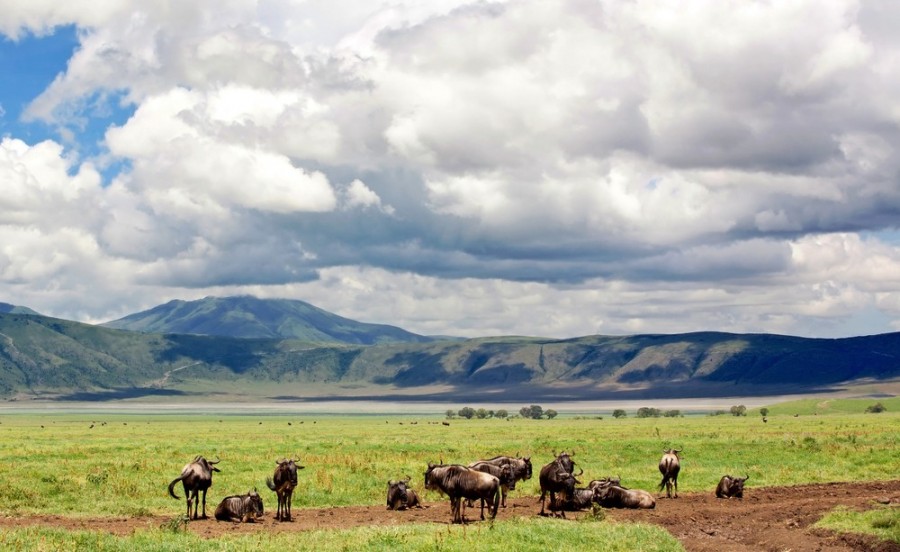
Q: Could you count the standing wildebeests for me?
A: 8